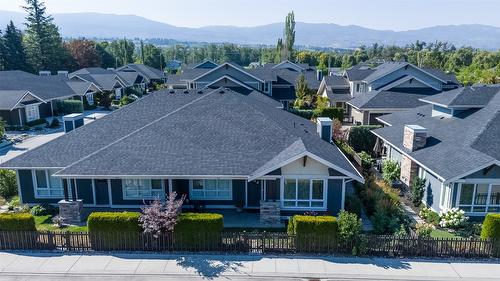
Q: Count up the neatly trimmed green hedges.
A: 5